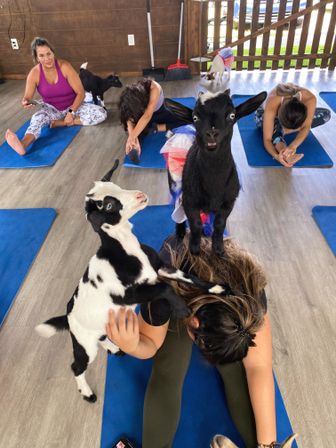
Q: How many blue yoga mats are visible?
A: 7